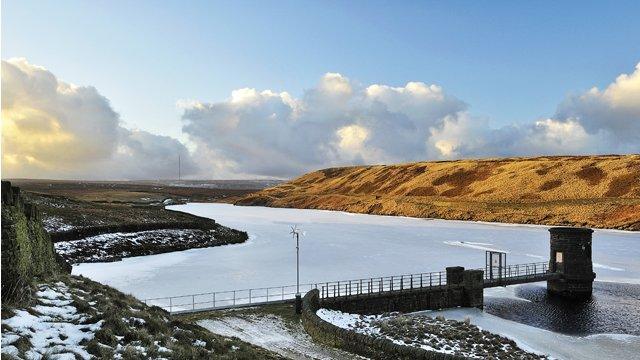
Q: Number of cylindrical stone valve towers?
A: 1